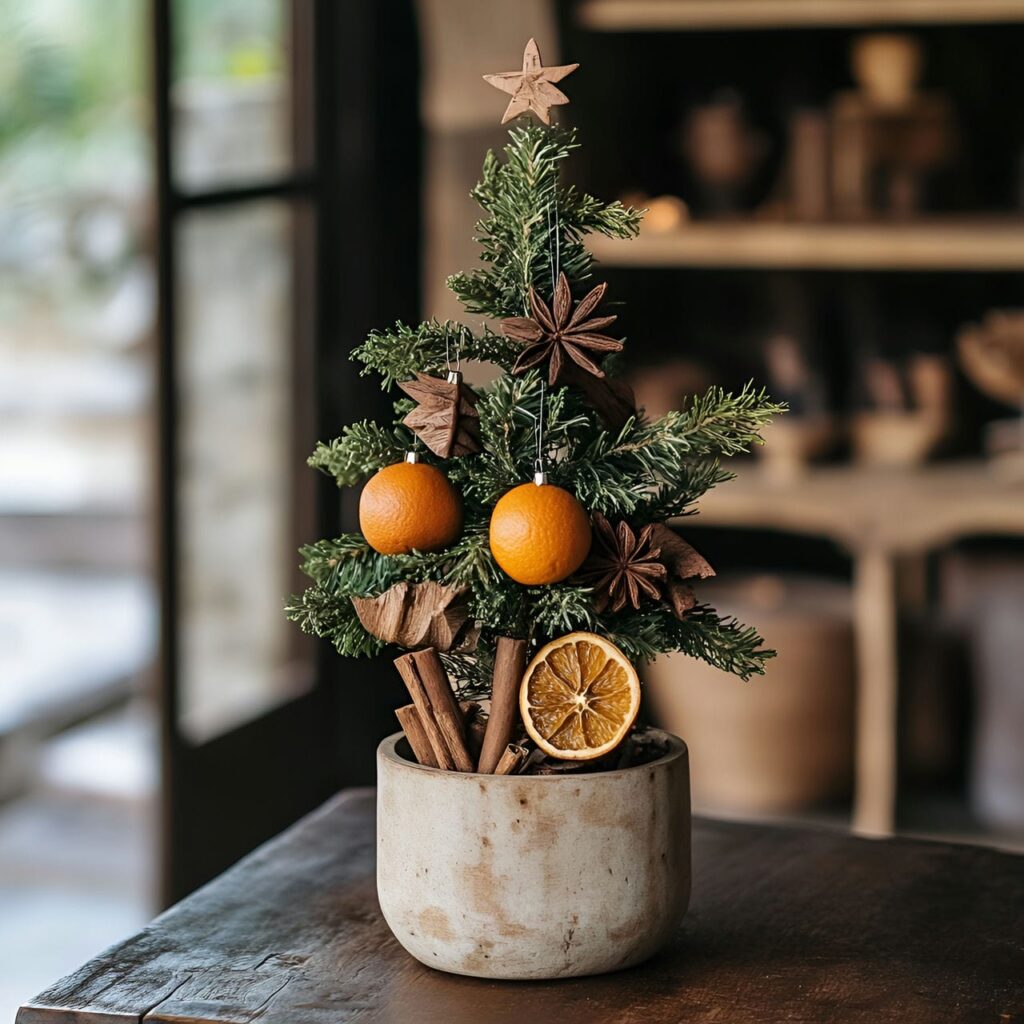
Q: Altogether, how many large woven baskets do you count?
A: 1